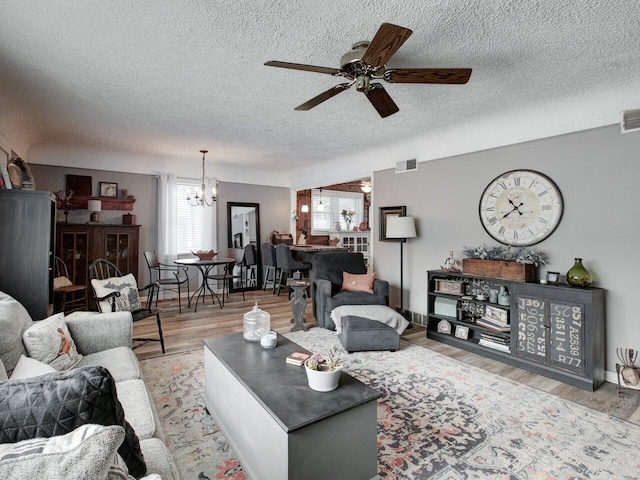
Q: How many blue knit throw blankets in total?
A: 0